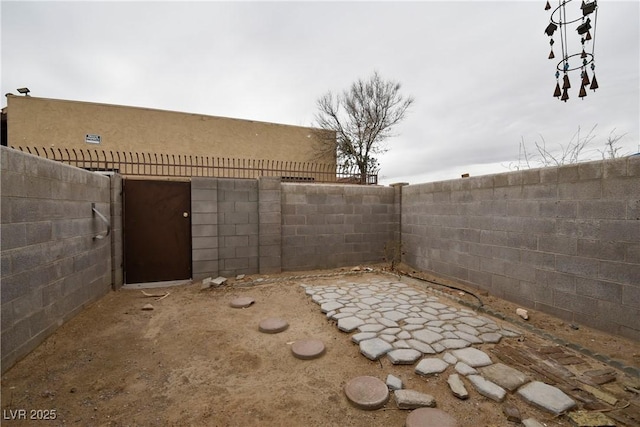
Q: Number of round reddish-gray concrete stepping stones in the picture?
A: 5